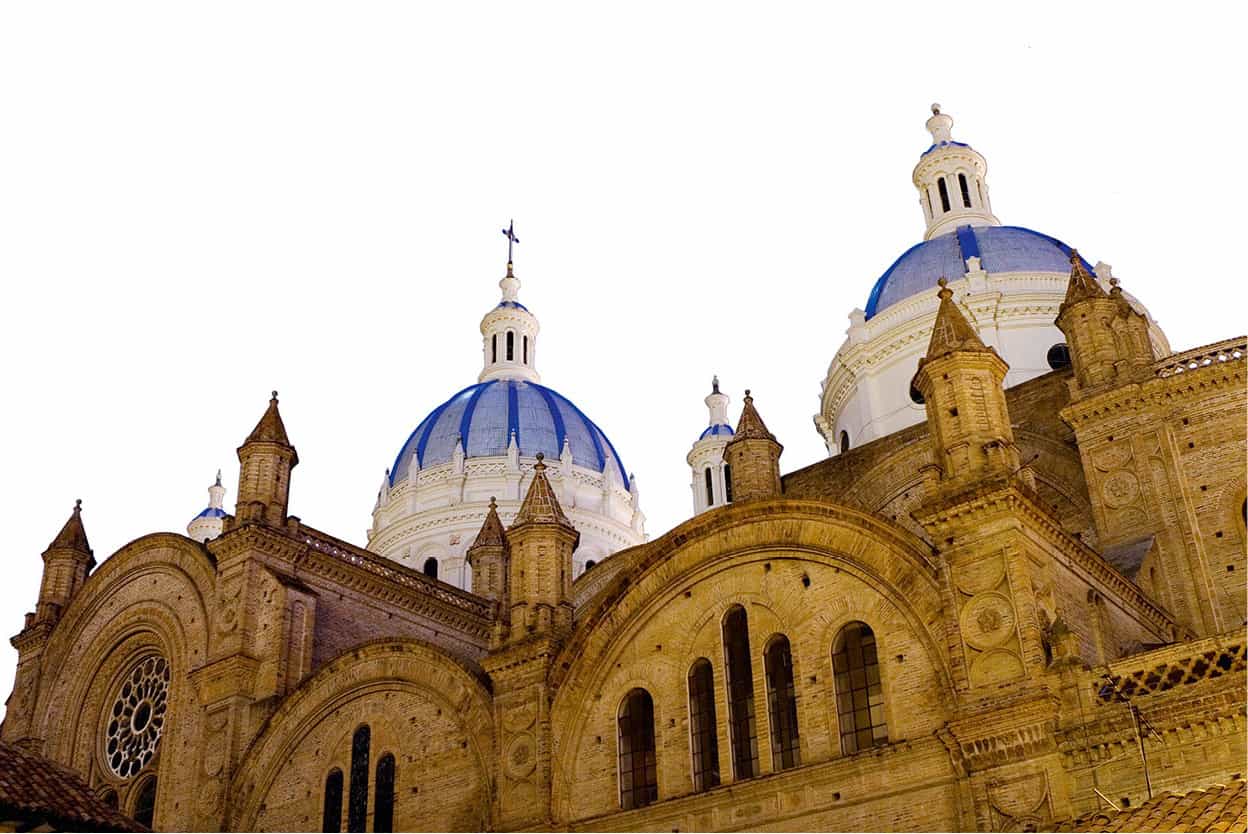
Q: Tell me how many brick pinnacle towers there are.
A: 8